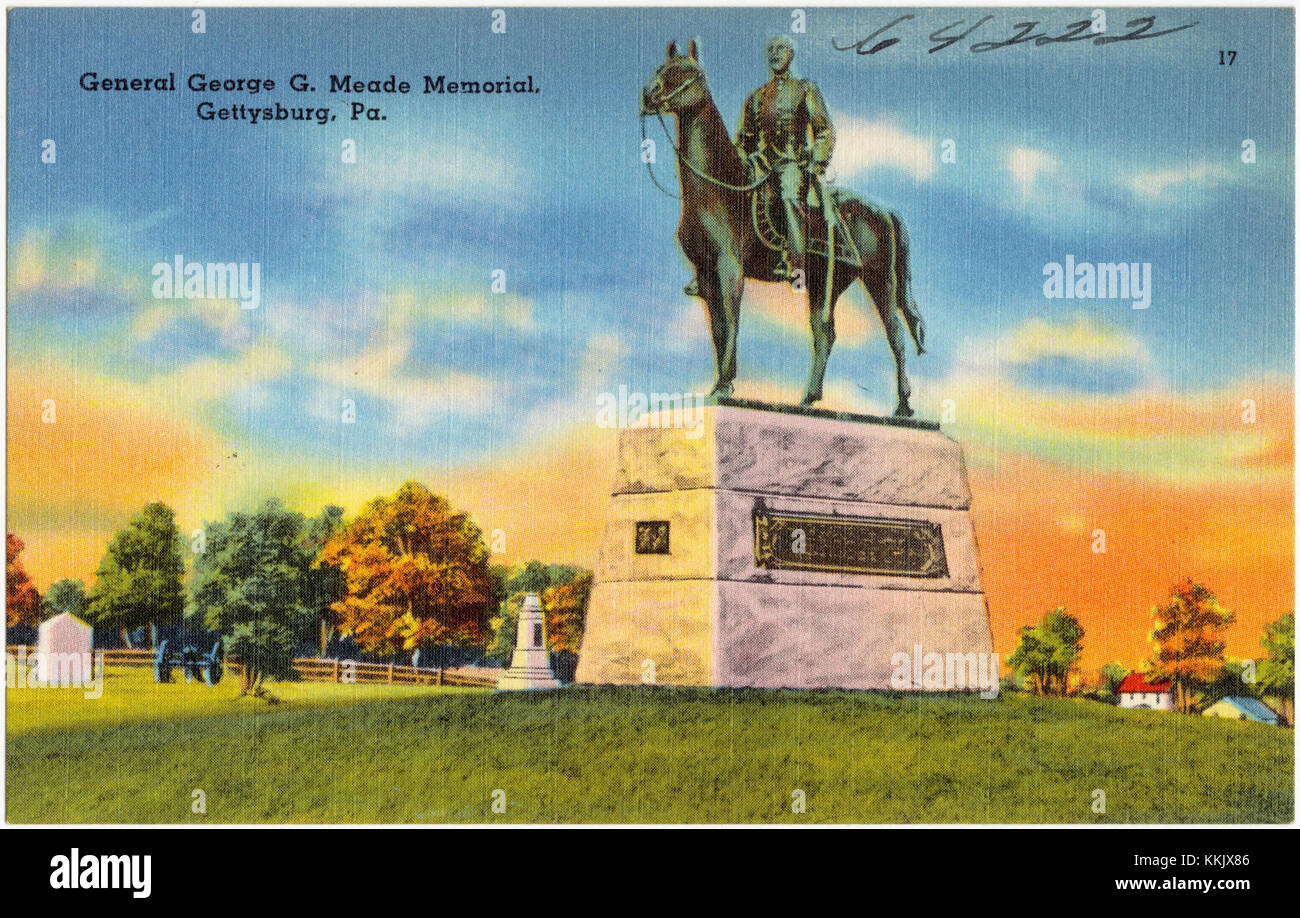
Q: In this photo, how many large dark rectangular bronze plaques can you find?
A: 1